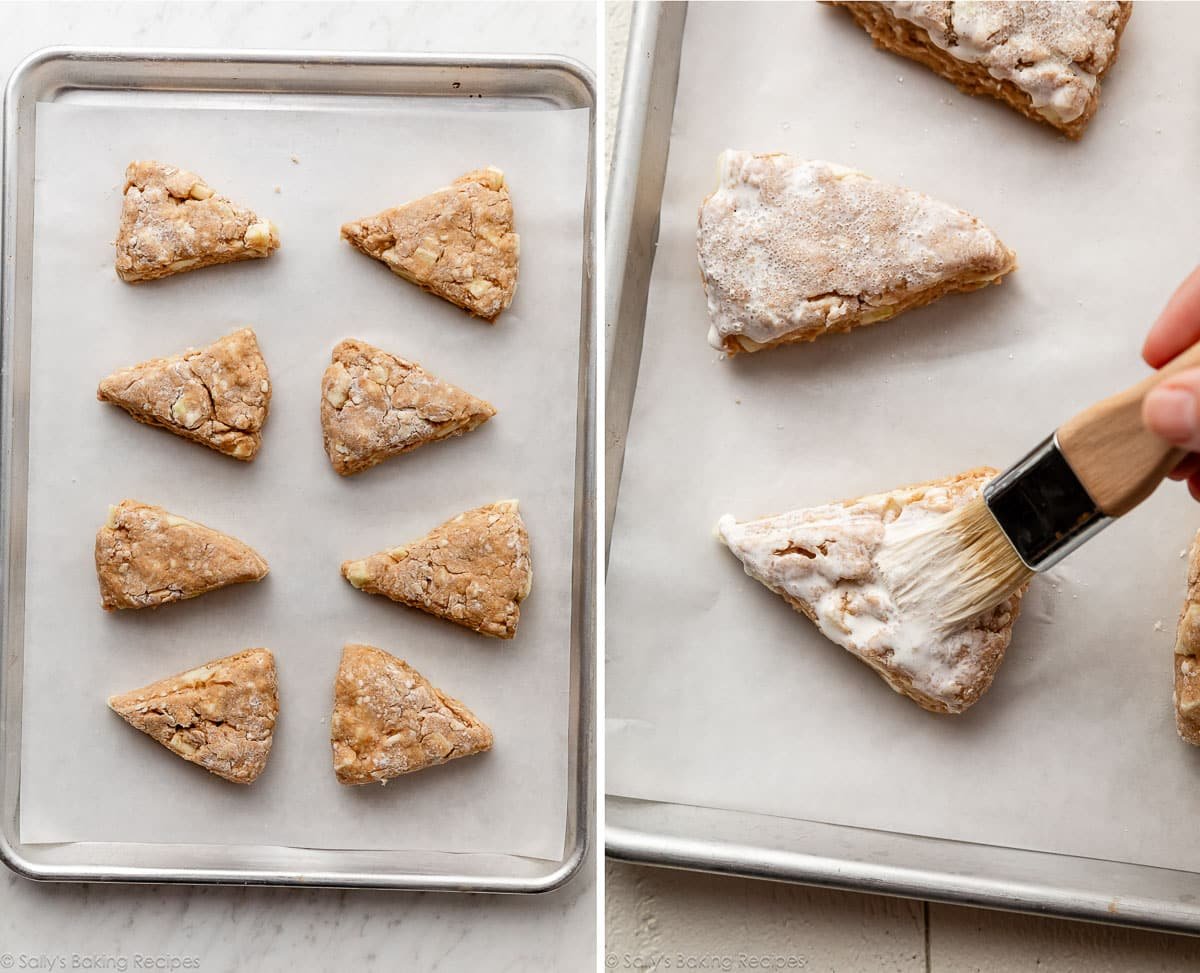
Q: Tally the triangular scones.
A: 12